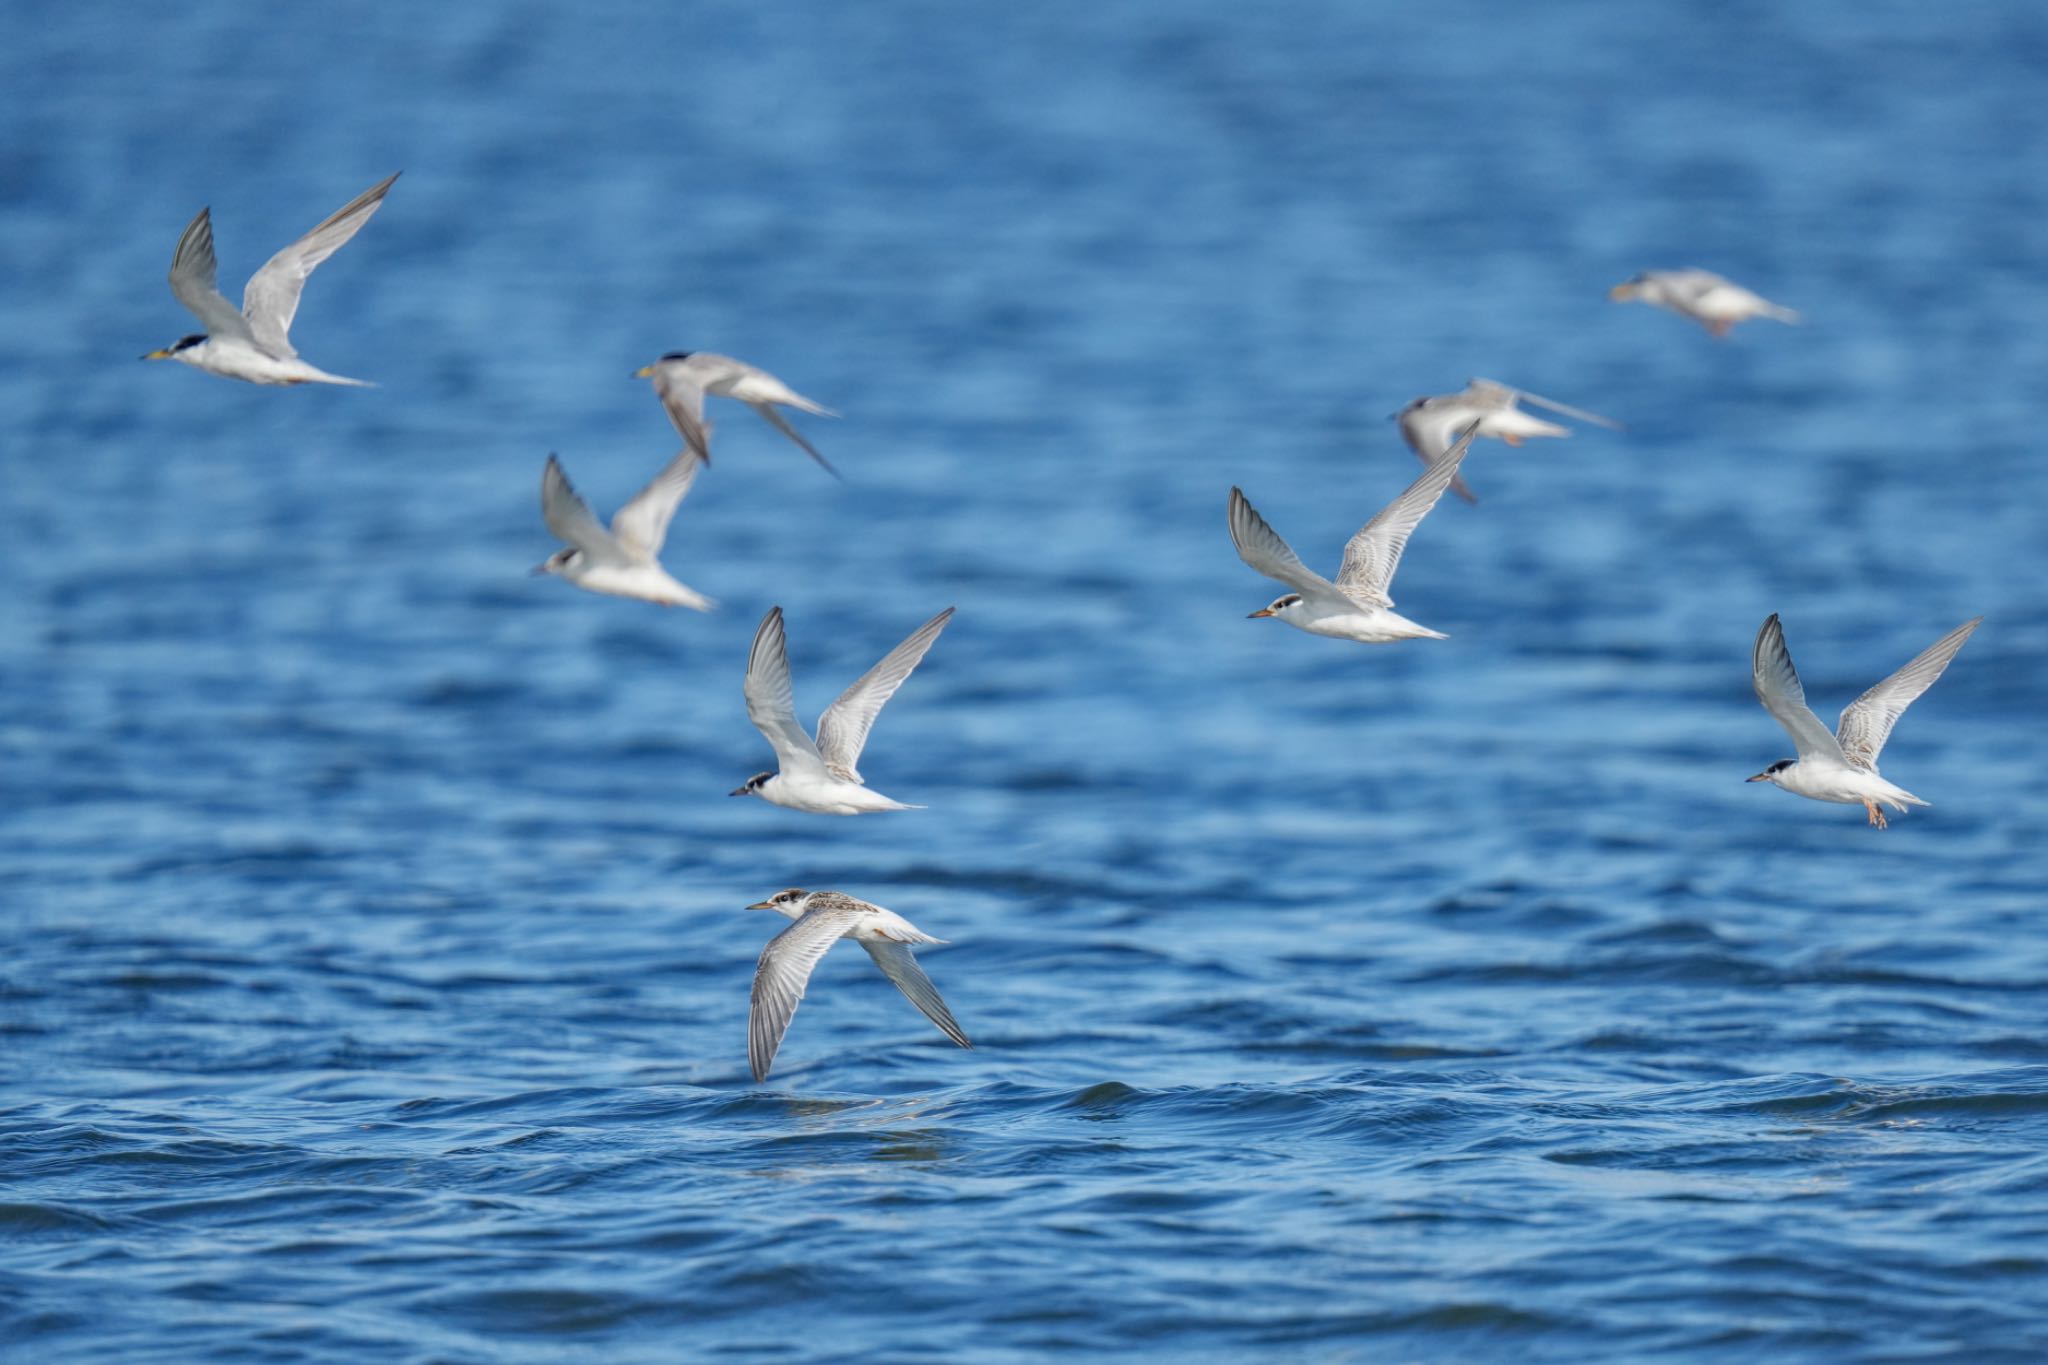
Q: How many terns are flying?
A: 9